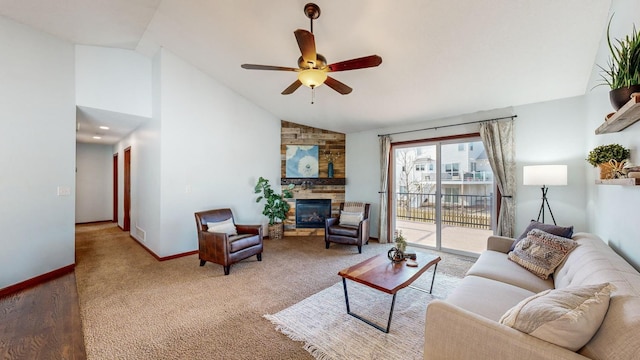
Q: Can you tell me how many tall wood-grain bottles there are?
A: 0